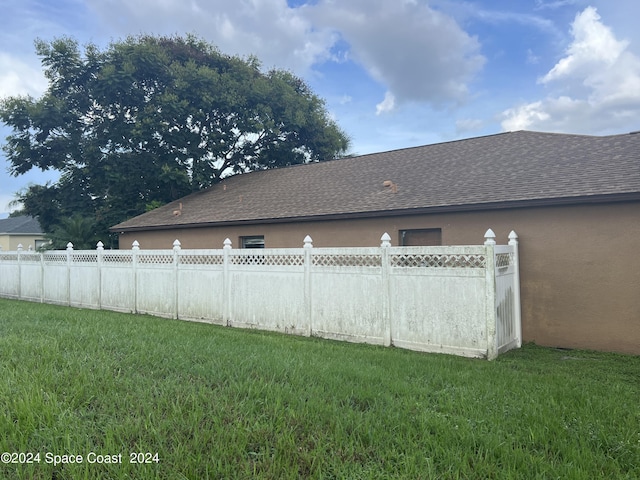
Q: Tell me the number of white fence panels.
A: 11